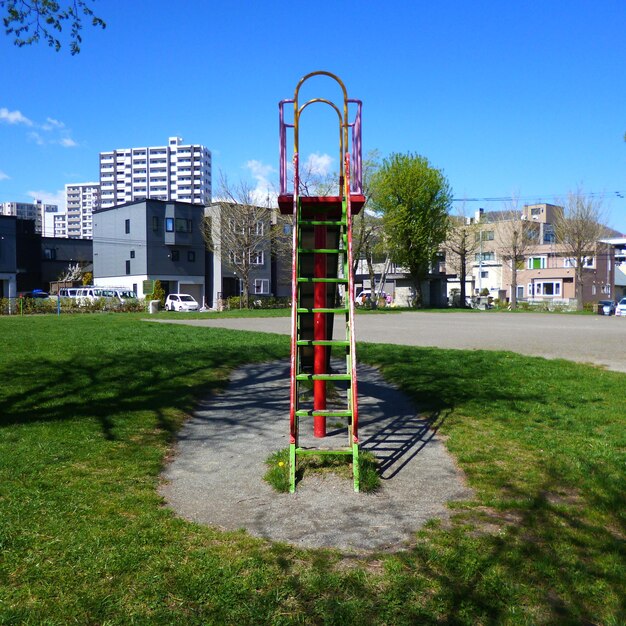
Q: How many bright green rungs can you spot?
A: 8